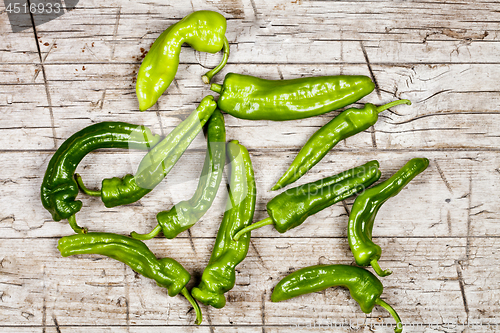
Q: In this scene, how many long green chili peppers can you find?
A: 11